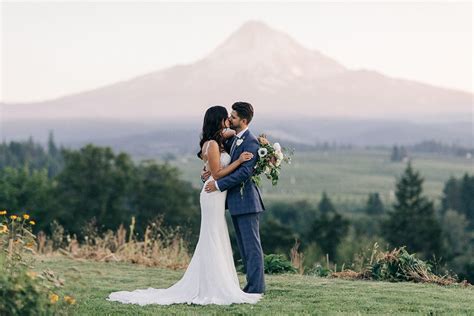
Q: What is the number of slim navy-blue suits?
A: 1